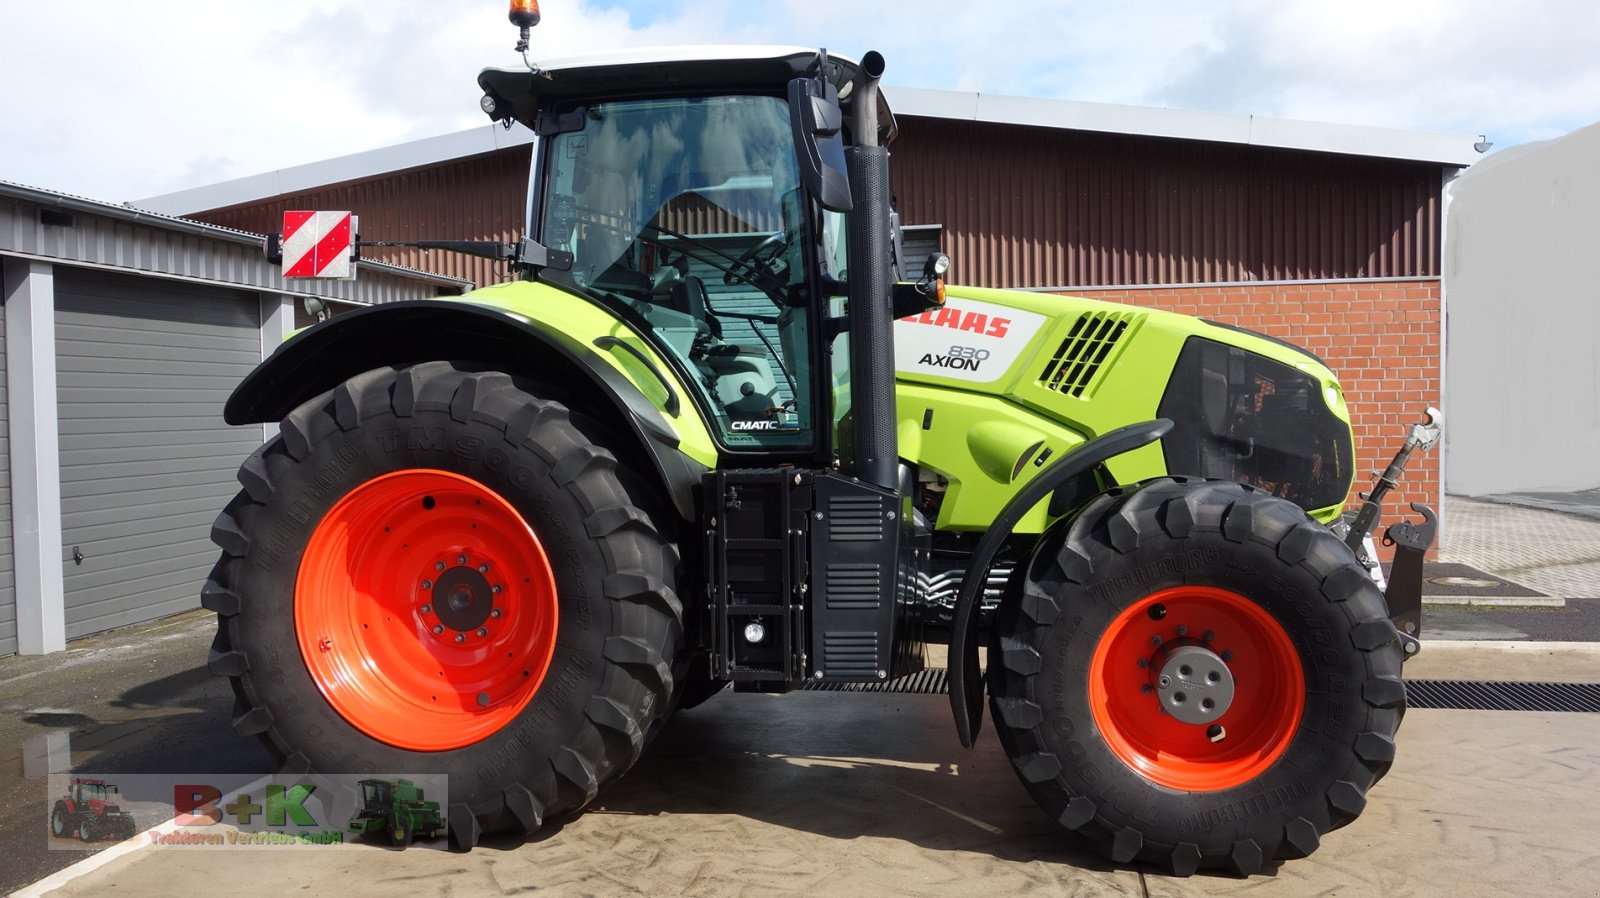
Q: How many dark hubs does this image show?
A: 1